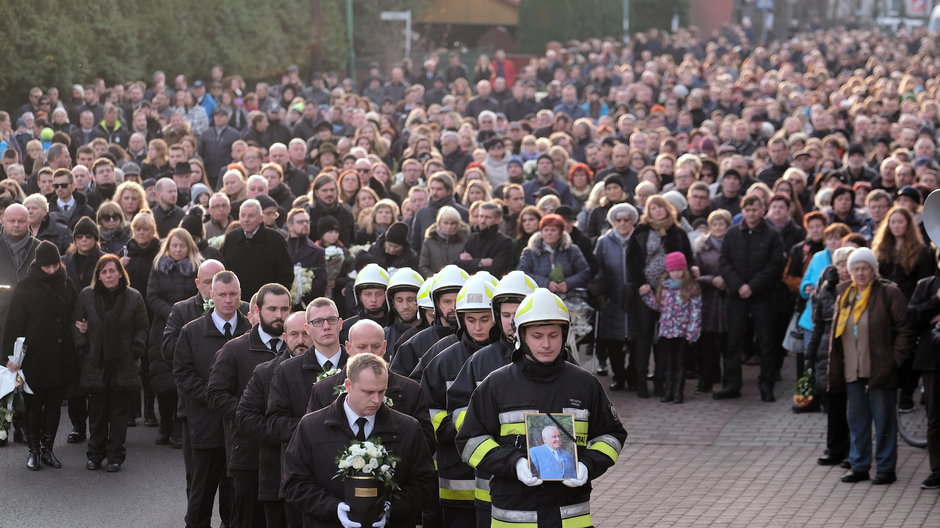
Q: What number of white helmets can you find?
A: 8